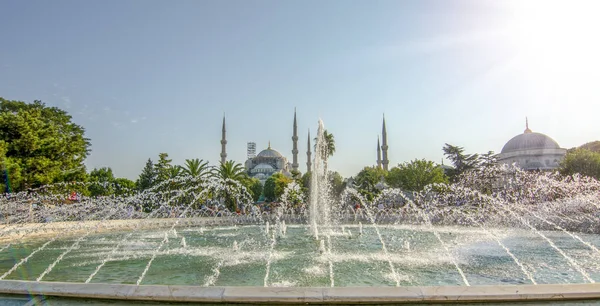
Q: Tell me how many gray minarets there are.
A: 5